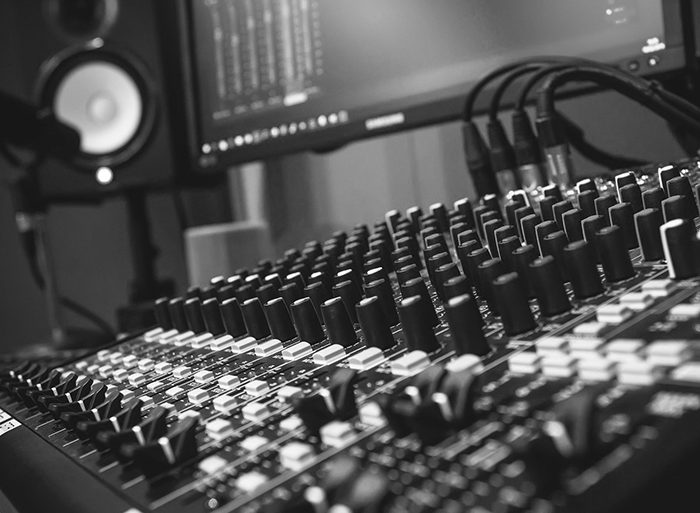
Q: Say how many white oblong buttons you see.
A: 12